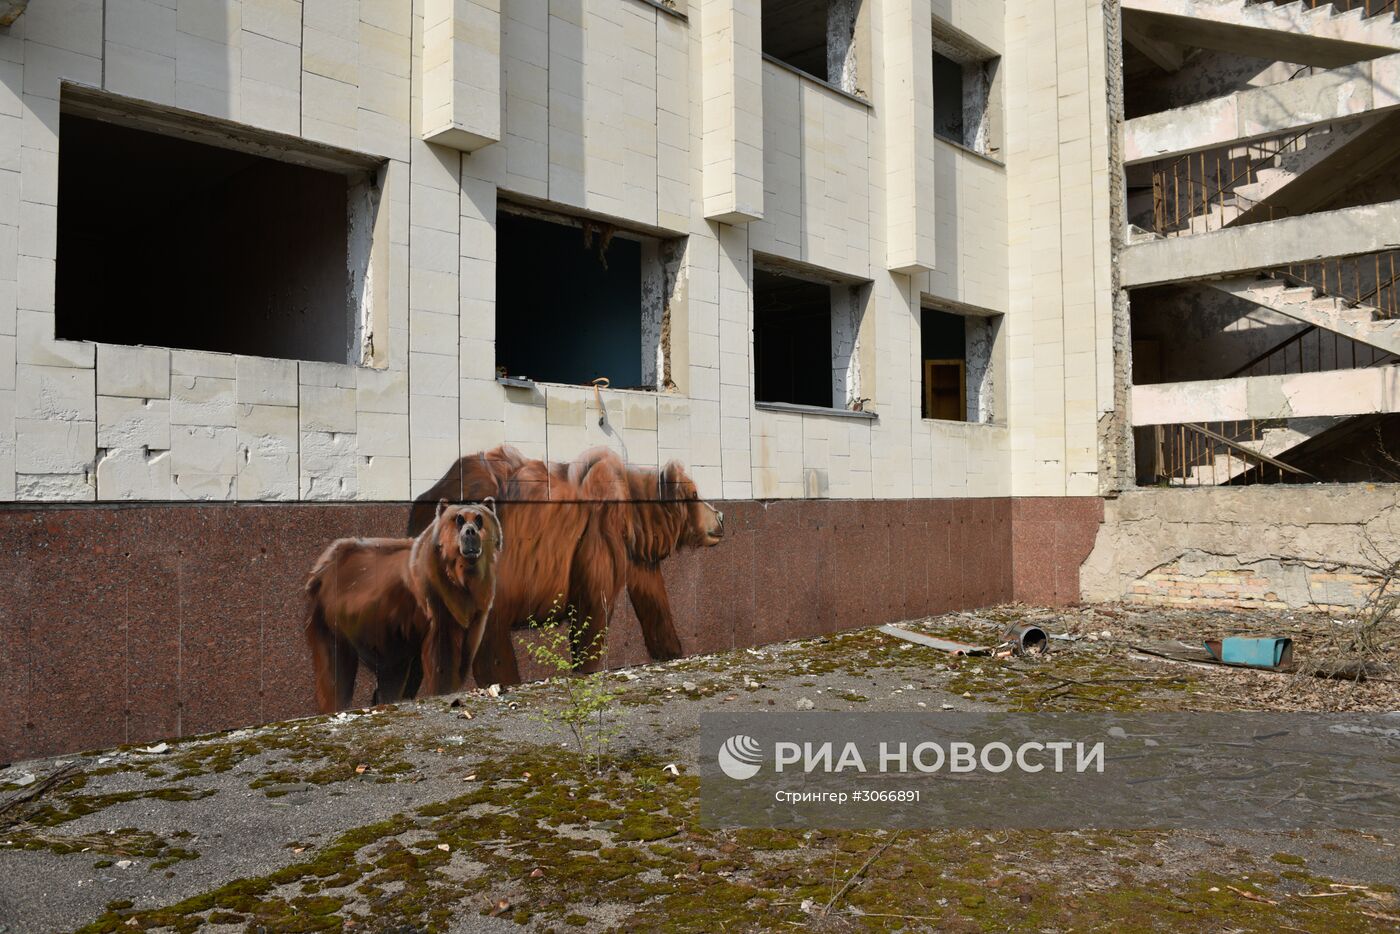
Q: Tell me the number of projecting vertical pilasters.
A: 3